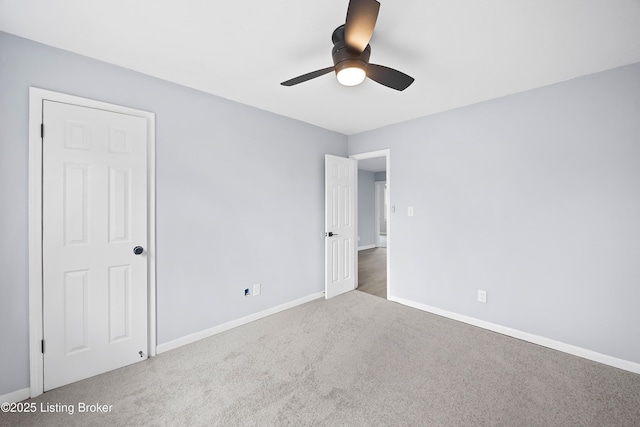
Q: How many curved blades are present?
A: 3